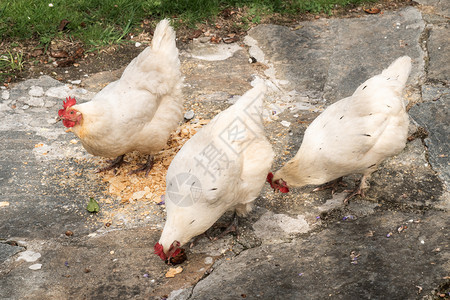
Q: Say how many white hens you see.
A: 3